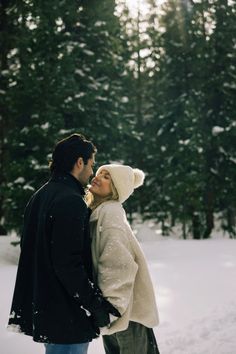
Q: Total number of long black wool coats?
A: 1